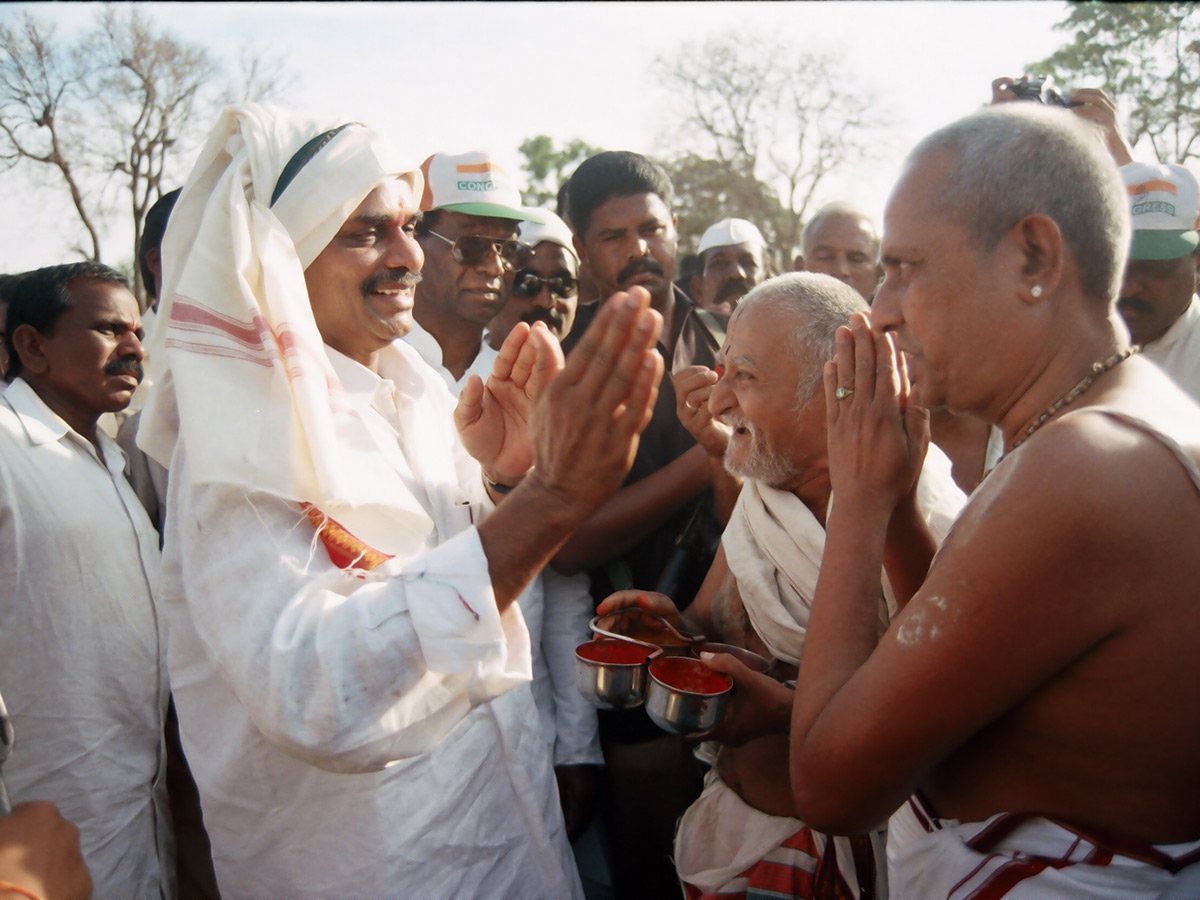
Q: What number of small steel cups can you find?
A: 4